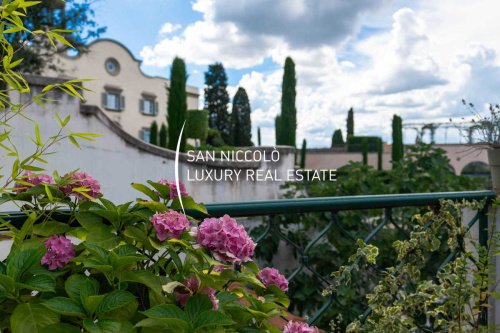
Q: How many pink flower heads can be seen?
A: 9